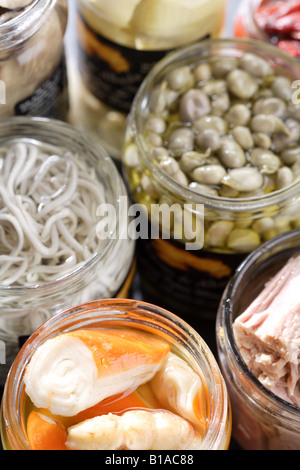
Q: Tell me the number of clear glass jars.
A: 7